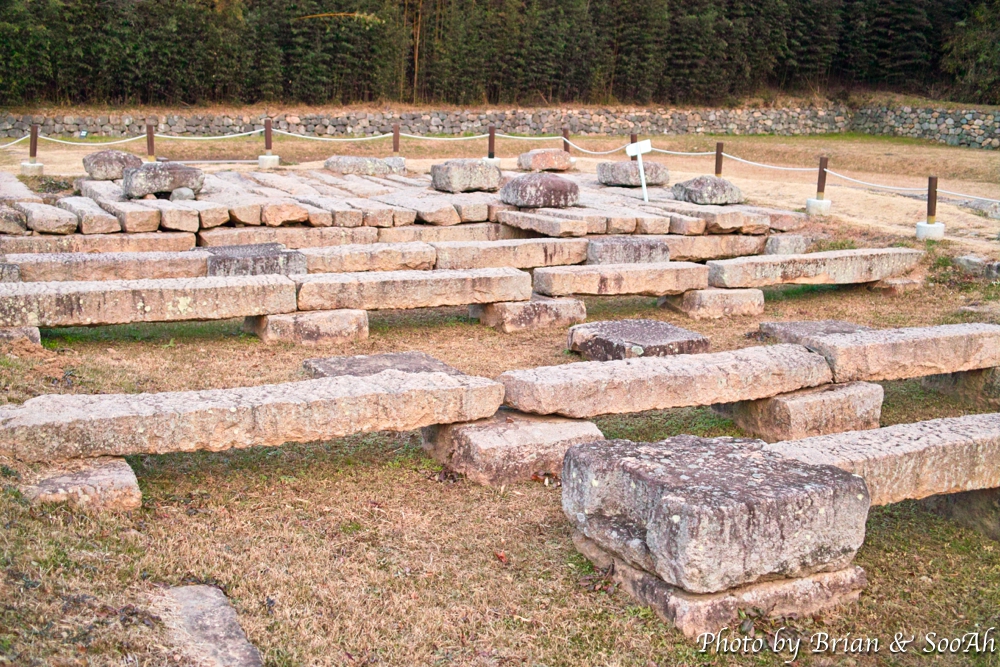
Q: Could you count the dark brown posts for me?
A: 10